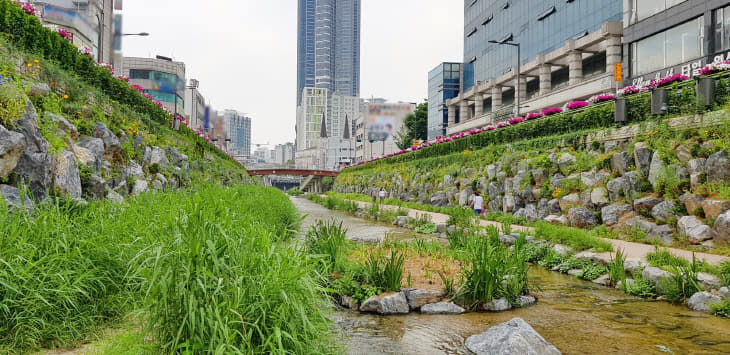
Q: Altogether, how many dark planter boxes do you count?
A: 3